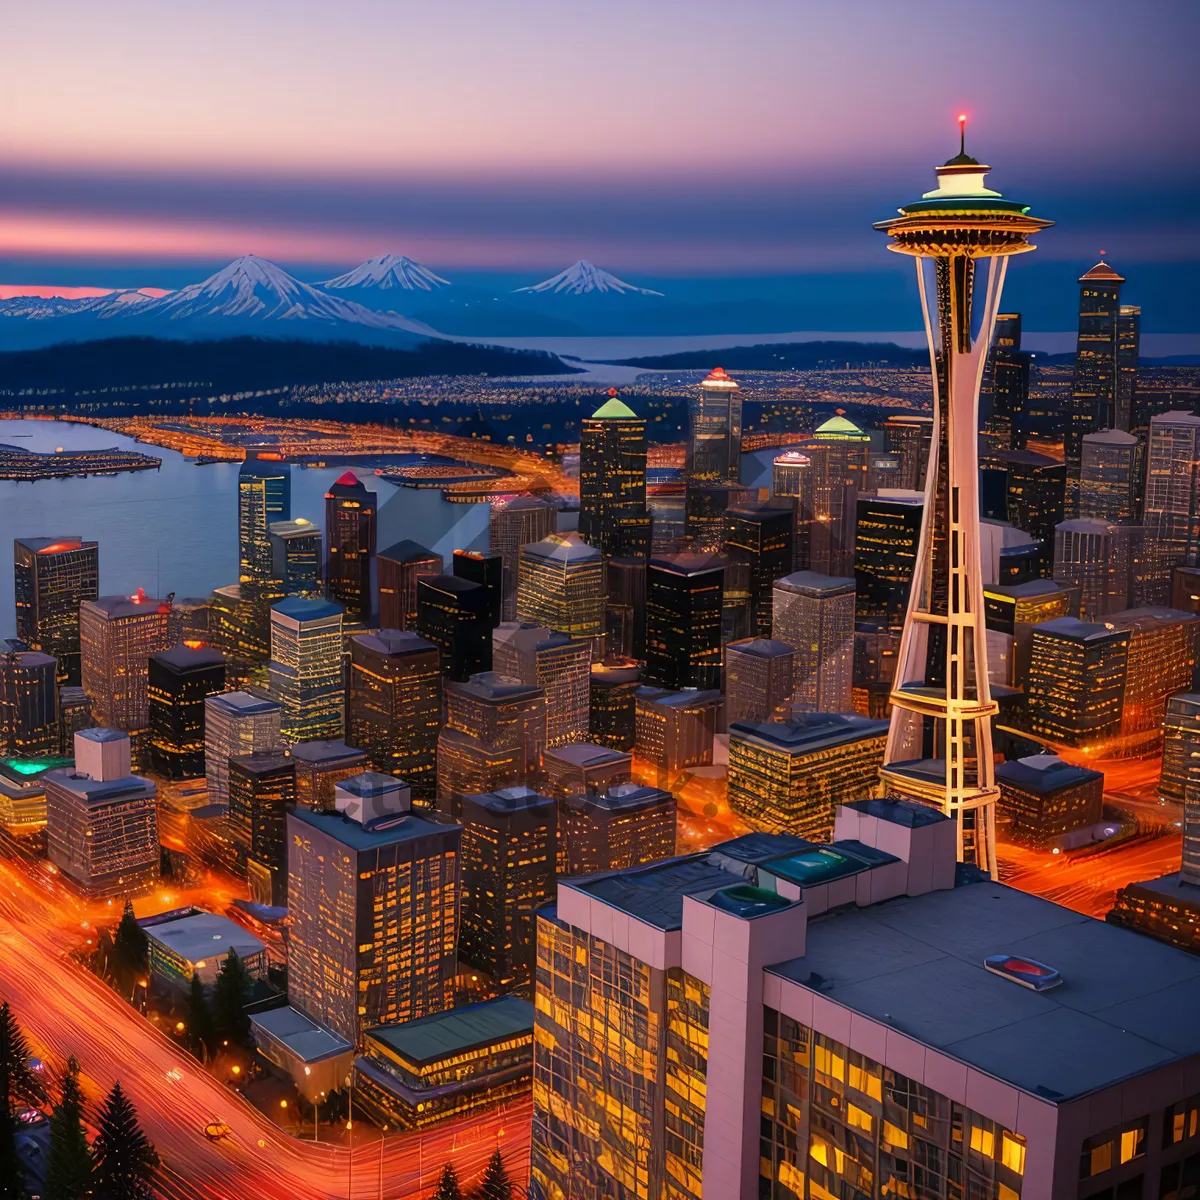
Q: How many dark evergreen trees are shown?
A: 8